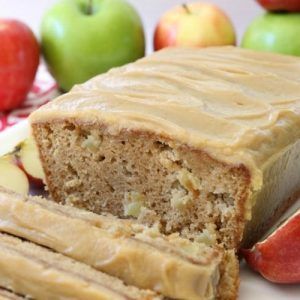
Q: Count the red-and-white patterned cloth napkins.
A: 1